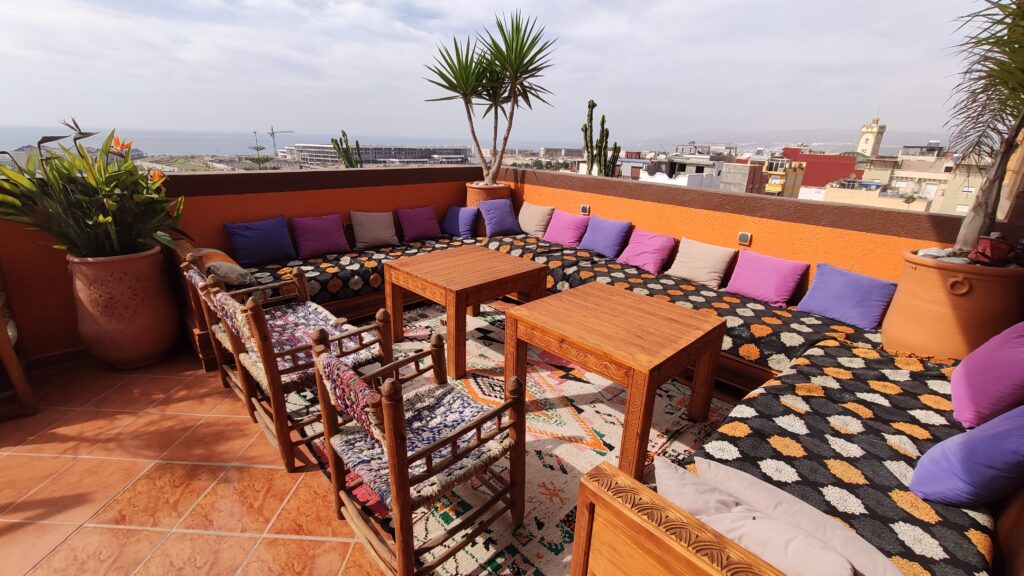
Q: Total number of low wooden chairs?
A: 3